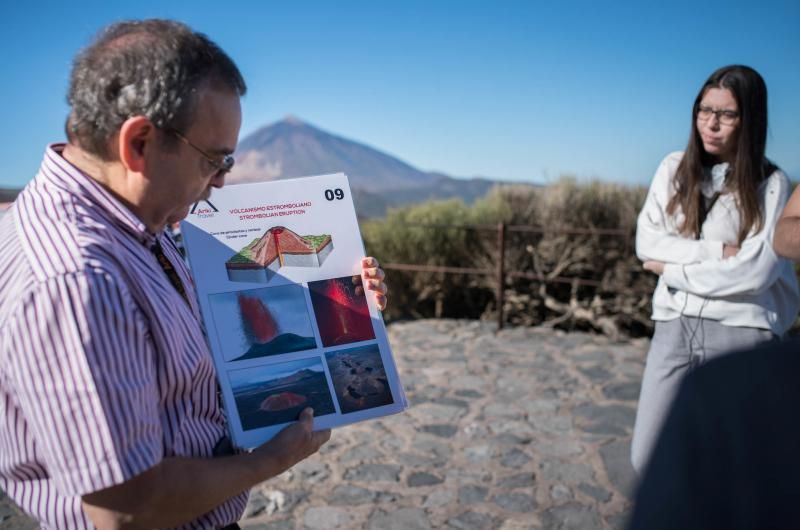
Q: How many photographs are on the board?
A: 4